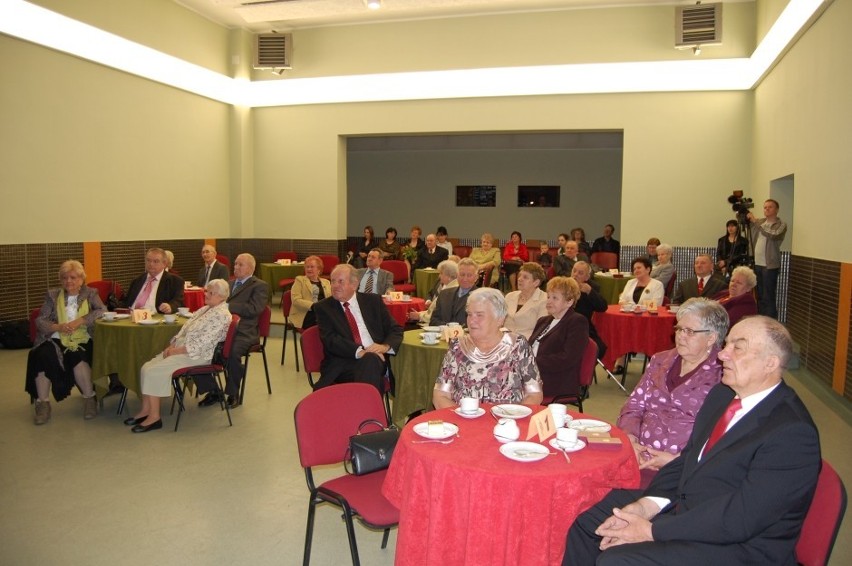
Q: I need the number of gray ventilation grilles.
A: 2